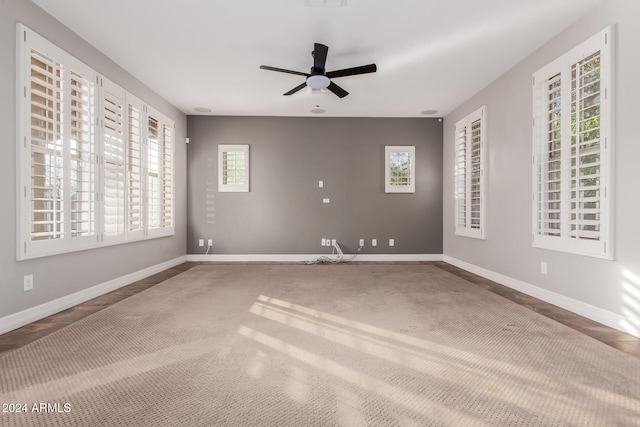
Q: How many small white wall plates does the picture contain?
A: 12